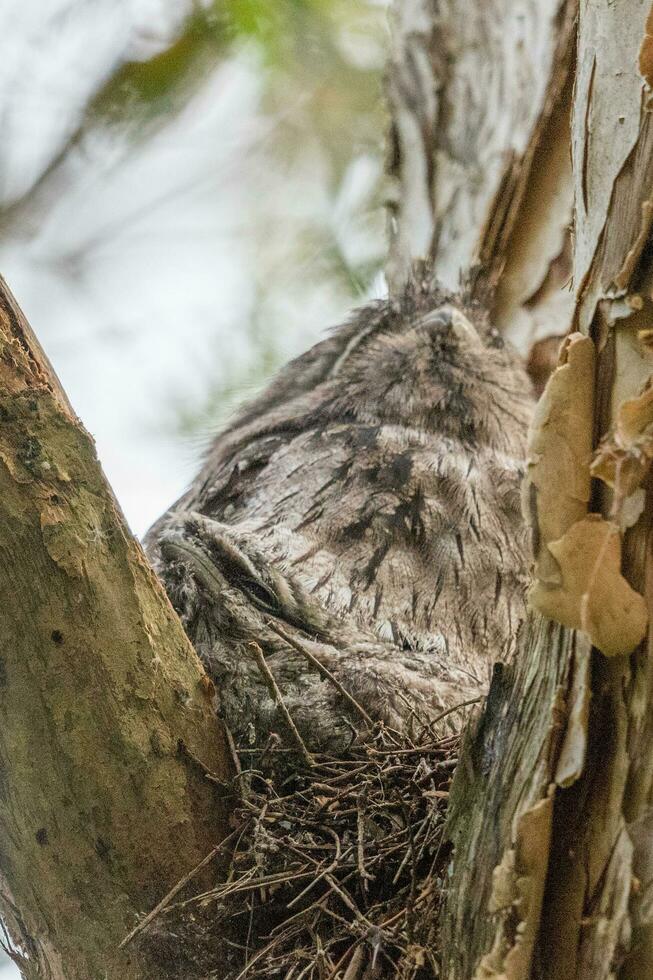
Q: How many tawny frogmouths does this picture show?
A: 2